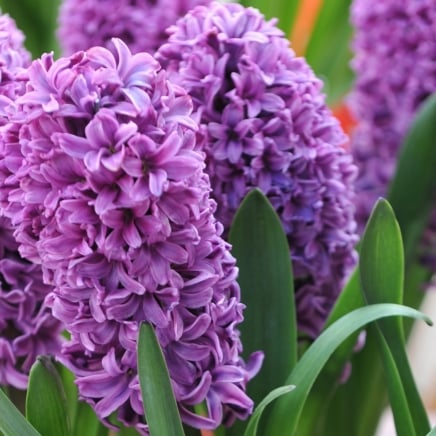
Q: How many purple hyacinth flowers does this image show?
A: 5